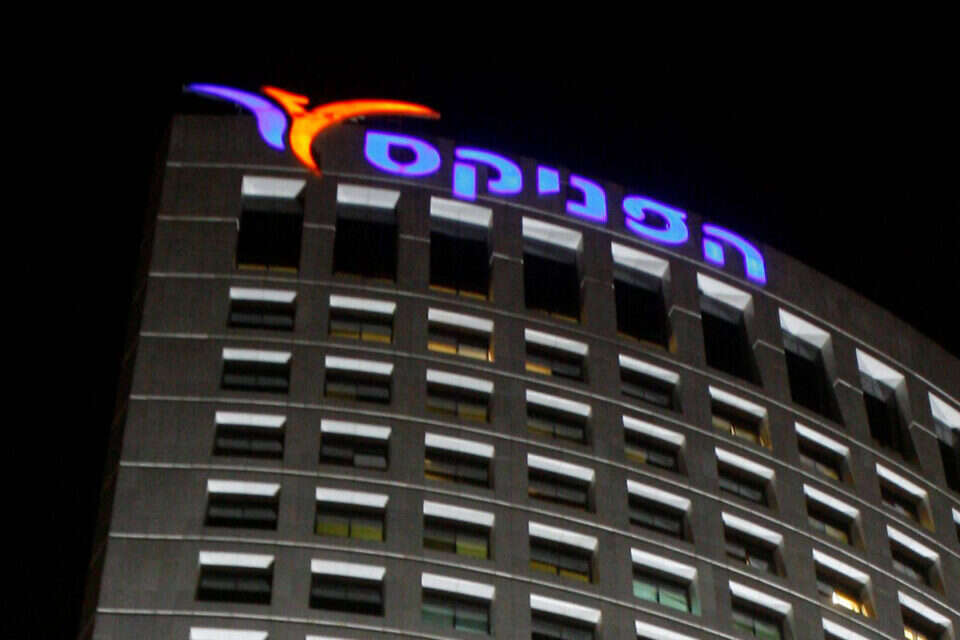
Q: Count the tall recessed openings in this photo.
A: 9